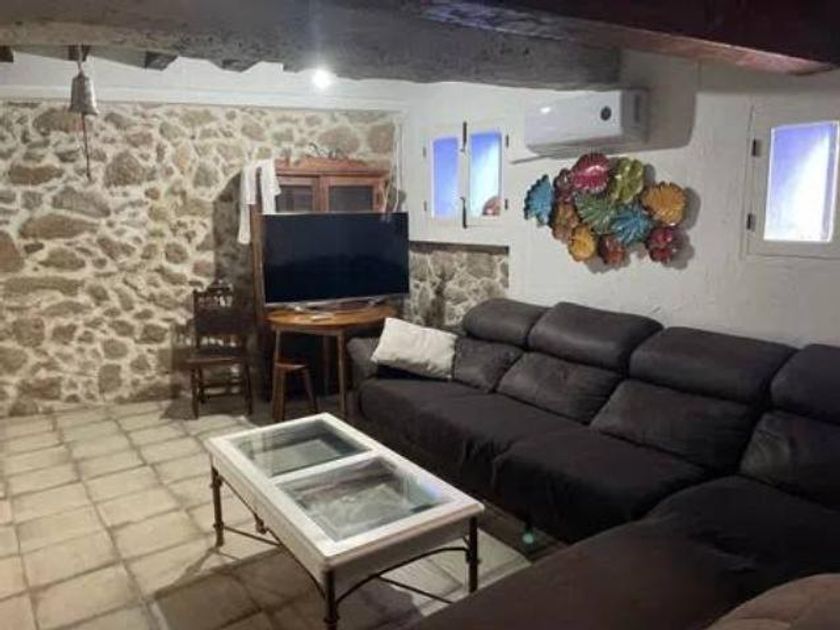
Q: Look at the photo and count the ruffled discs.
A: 11